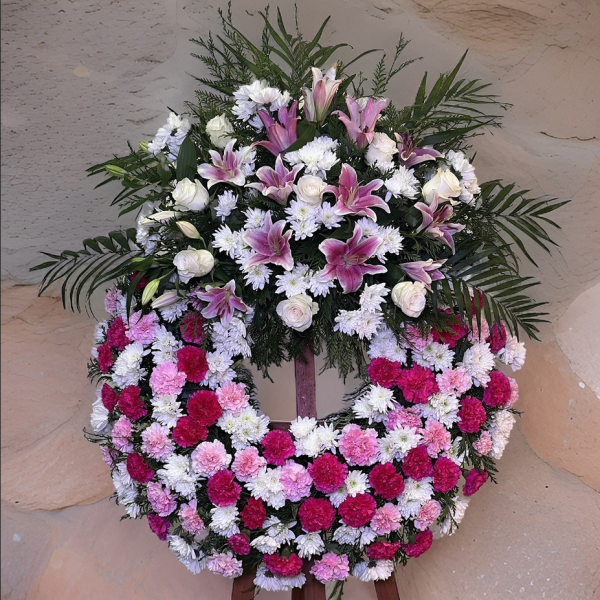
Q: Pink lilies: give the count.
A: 12